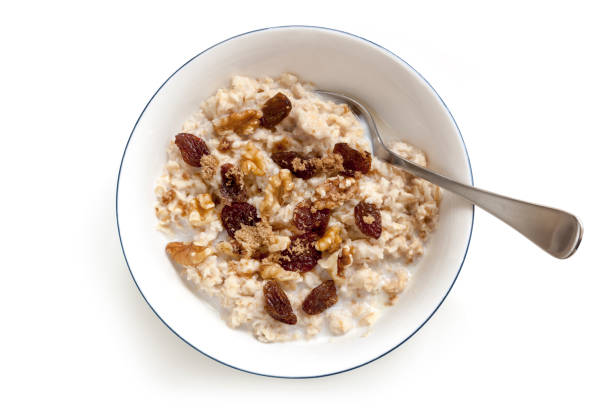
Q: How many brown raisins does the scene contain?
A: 11